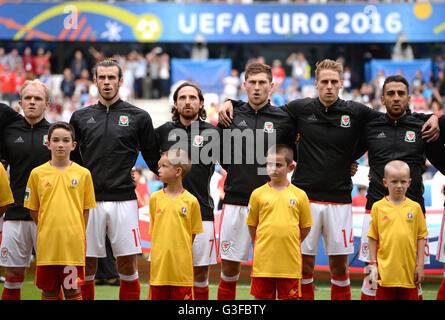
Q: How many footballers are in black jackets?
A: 6